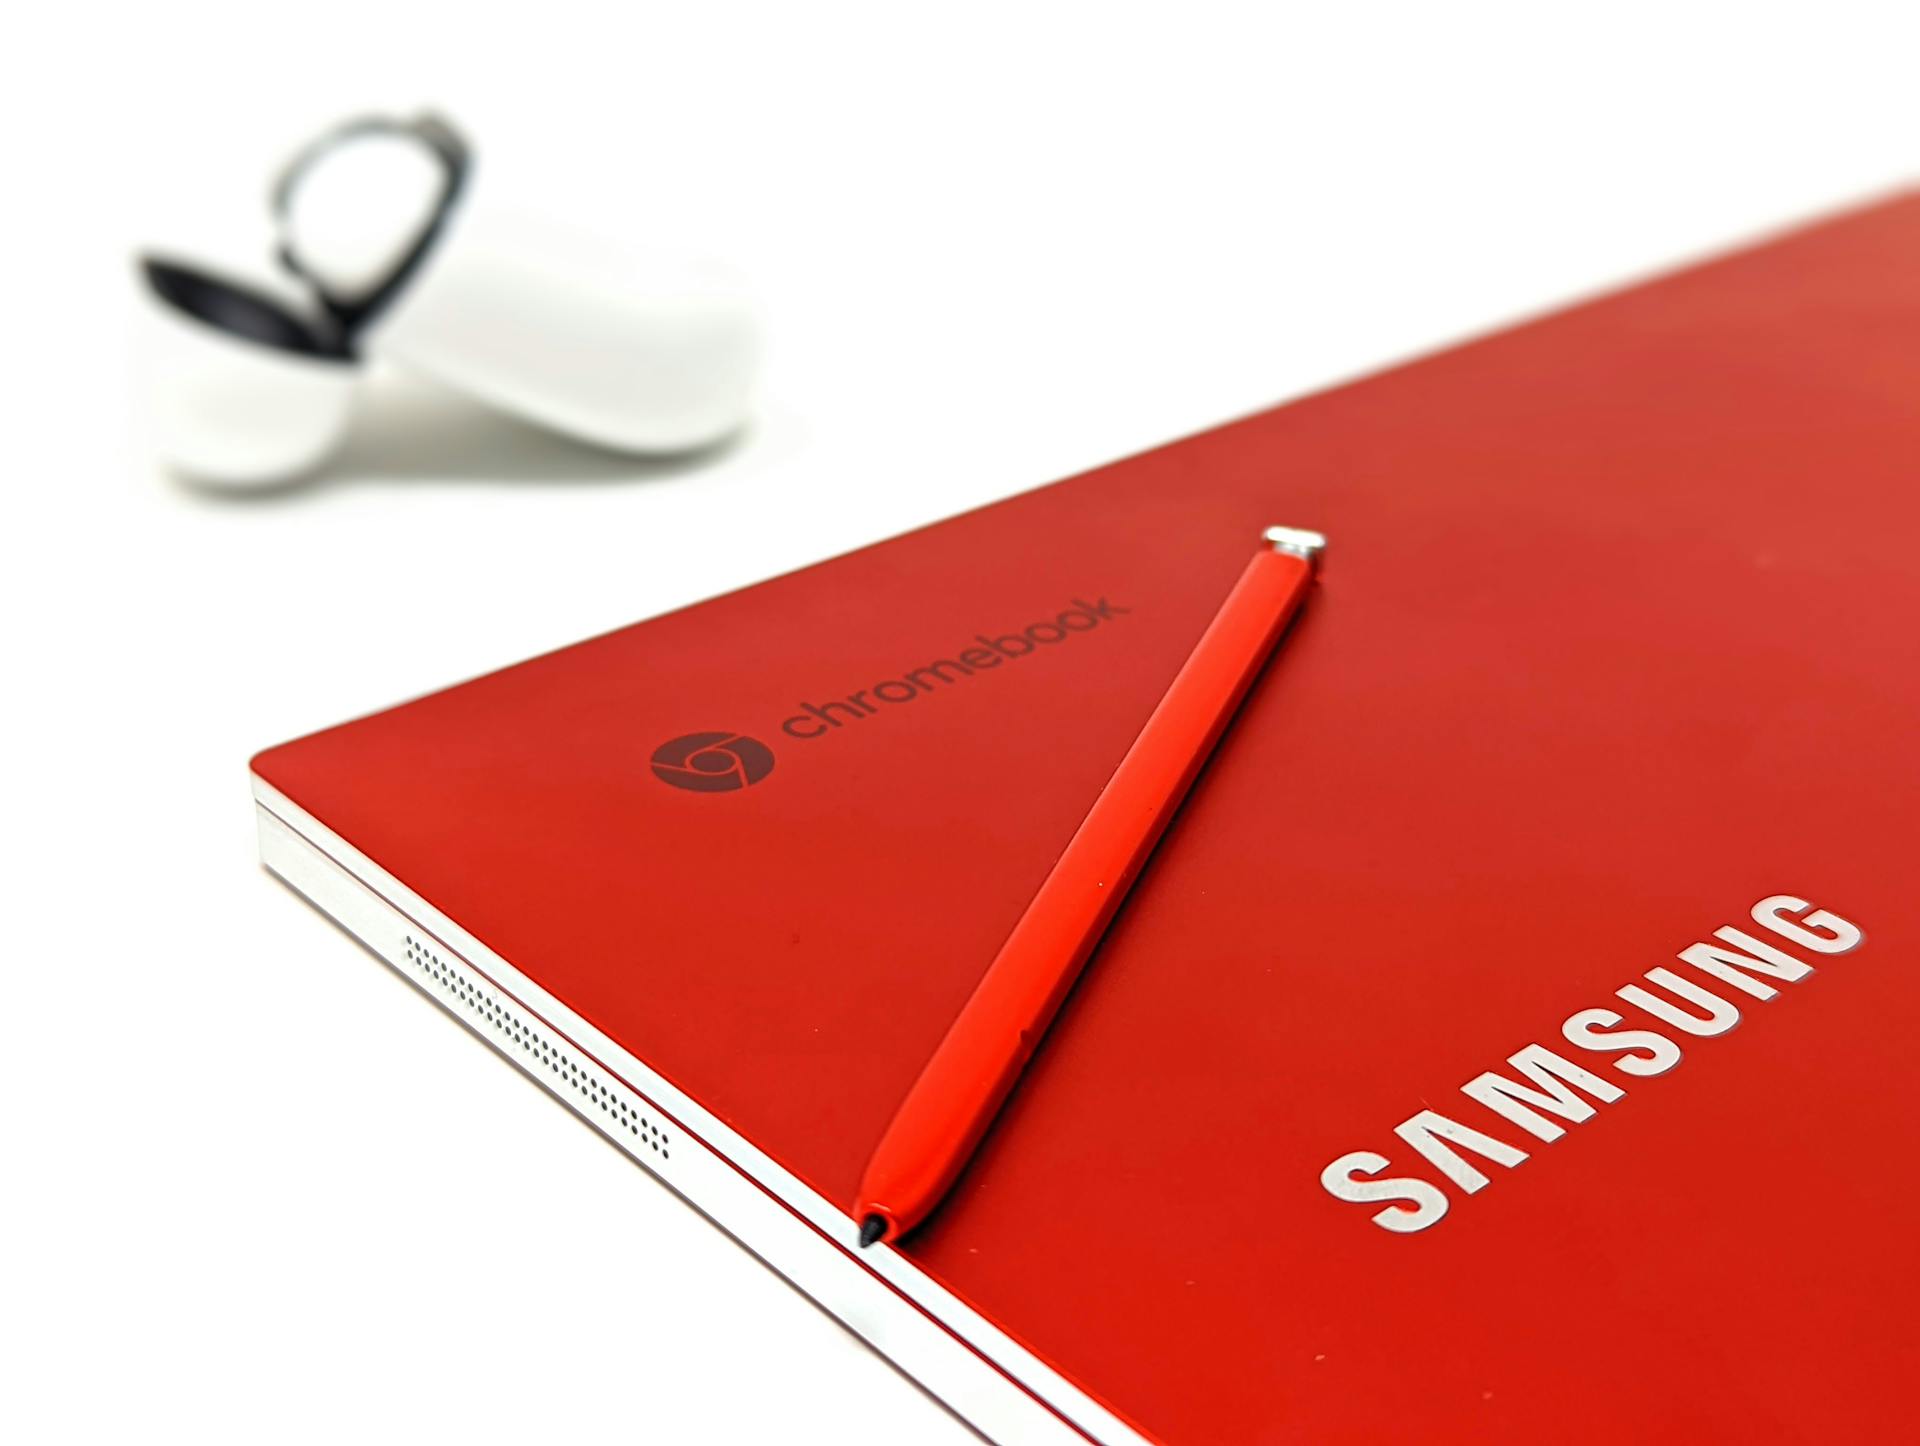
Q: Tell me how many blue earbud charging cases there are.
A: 0